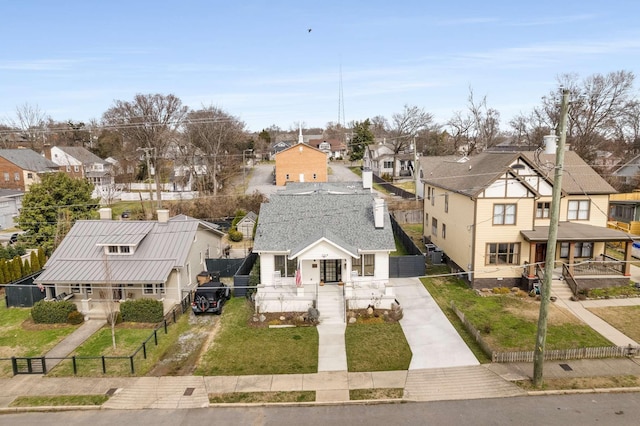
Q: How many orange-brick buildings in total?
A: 1